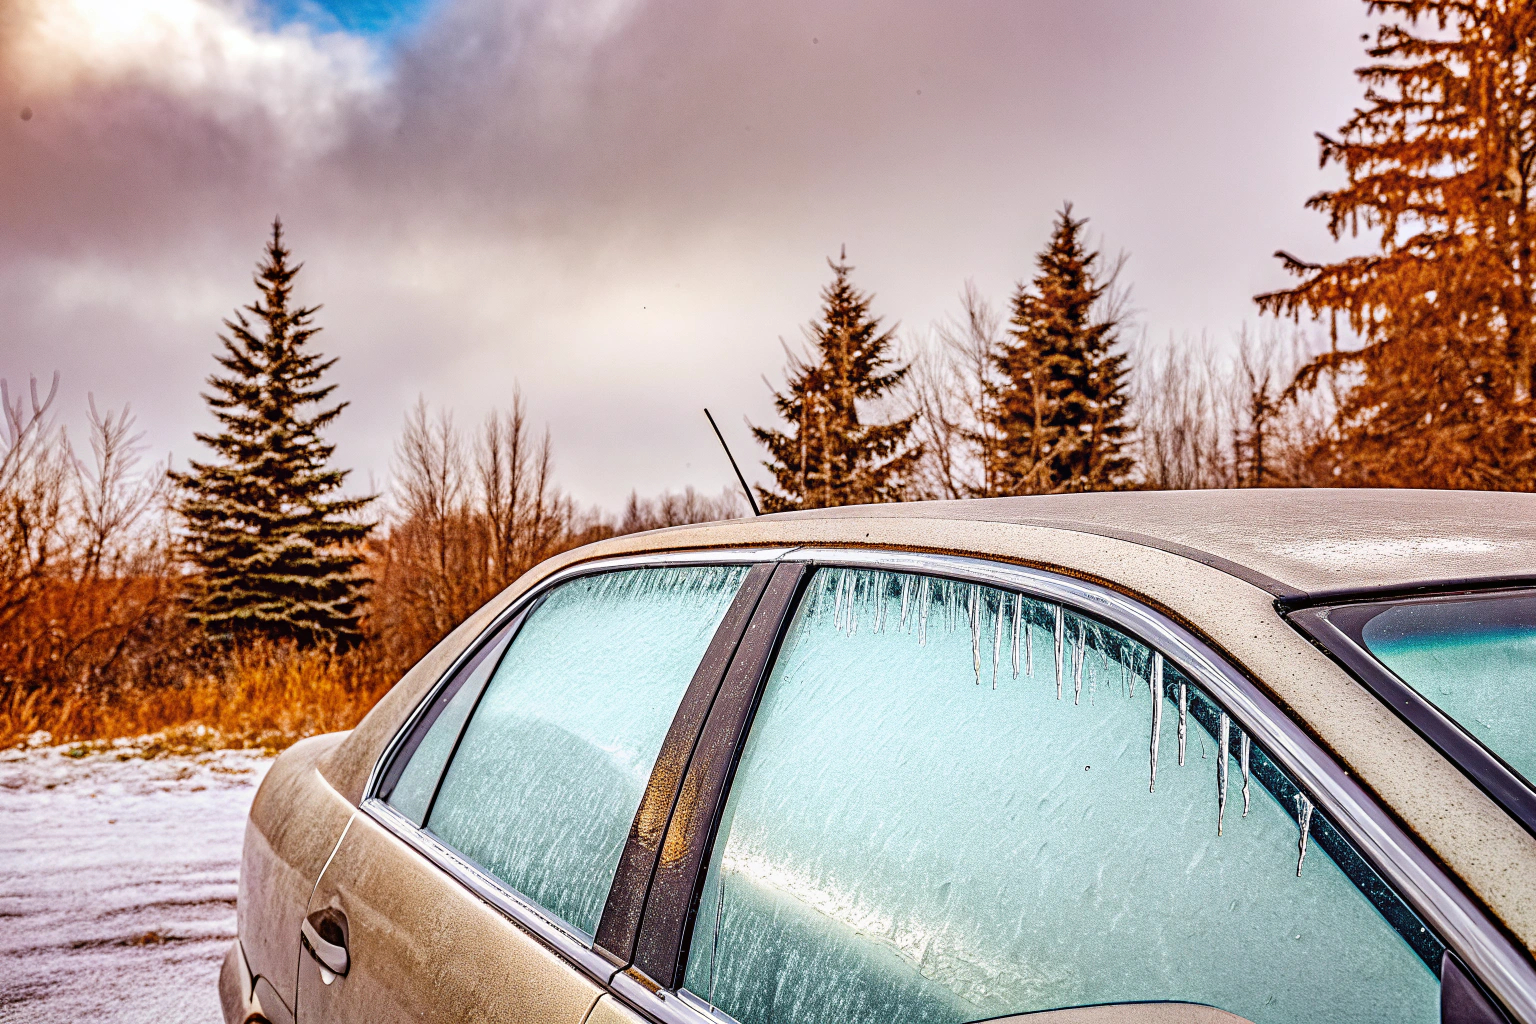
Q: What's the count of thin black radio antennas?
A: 1